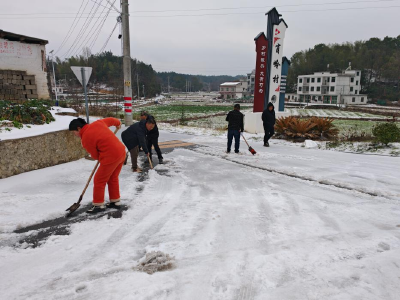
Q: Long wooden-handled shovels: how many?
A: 3